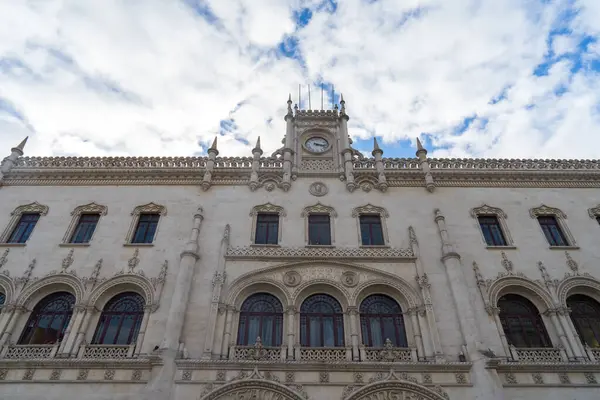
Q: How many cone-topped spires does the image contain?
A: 7